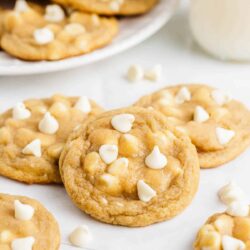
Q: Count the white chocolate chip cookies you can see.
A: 7